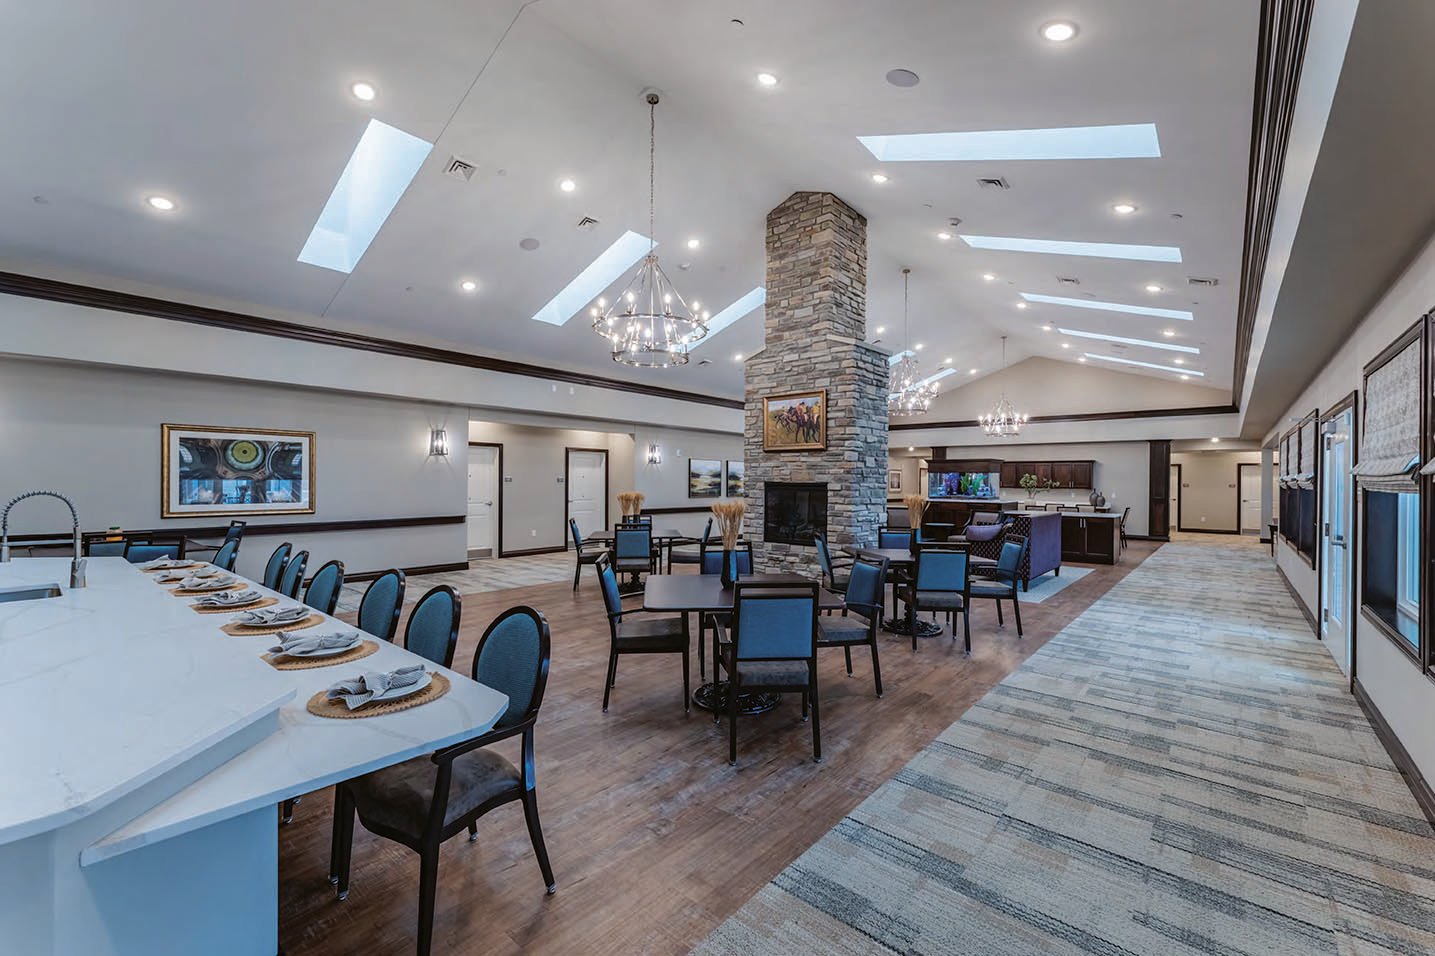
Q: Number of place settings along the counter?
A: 7